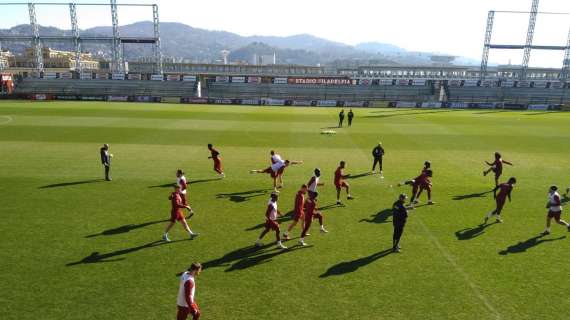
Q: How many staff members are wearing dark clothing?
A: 5